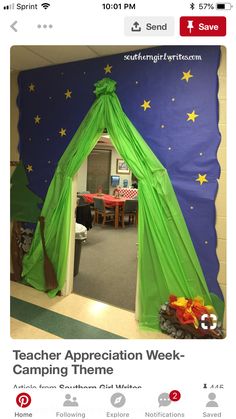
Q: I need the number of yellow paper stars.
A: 10